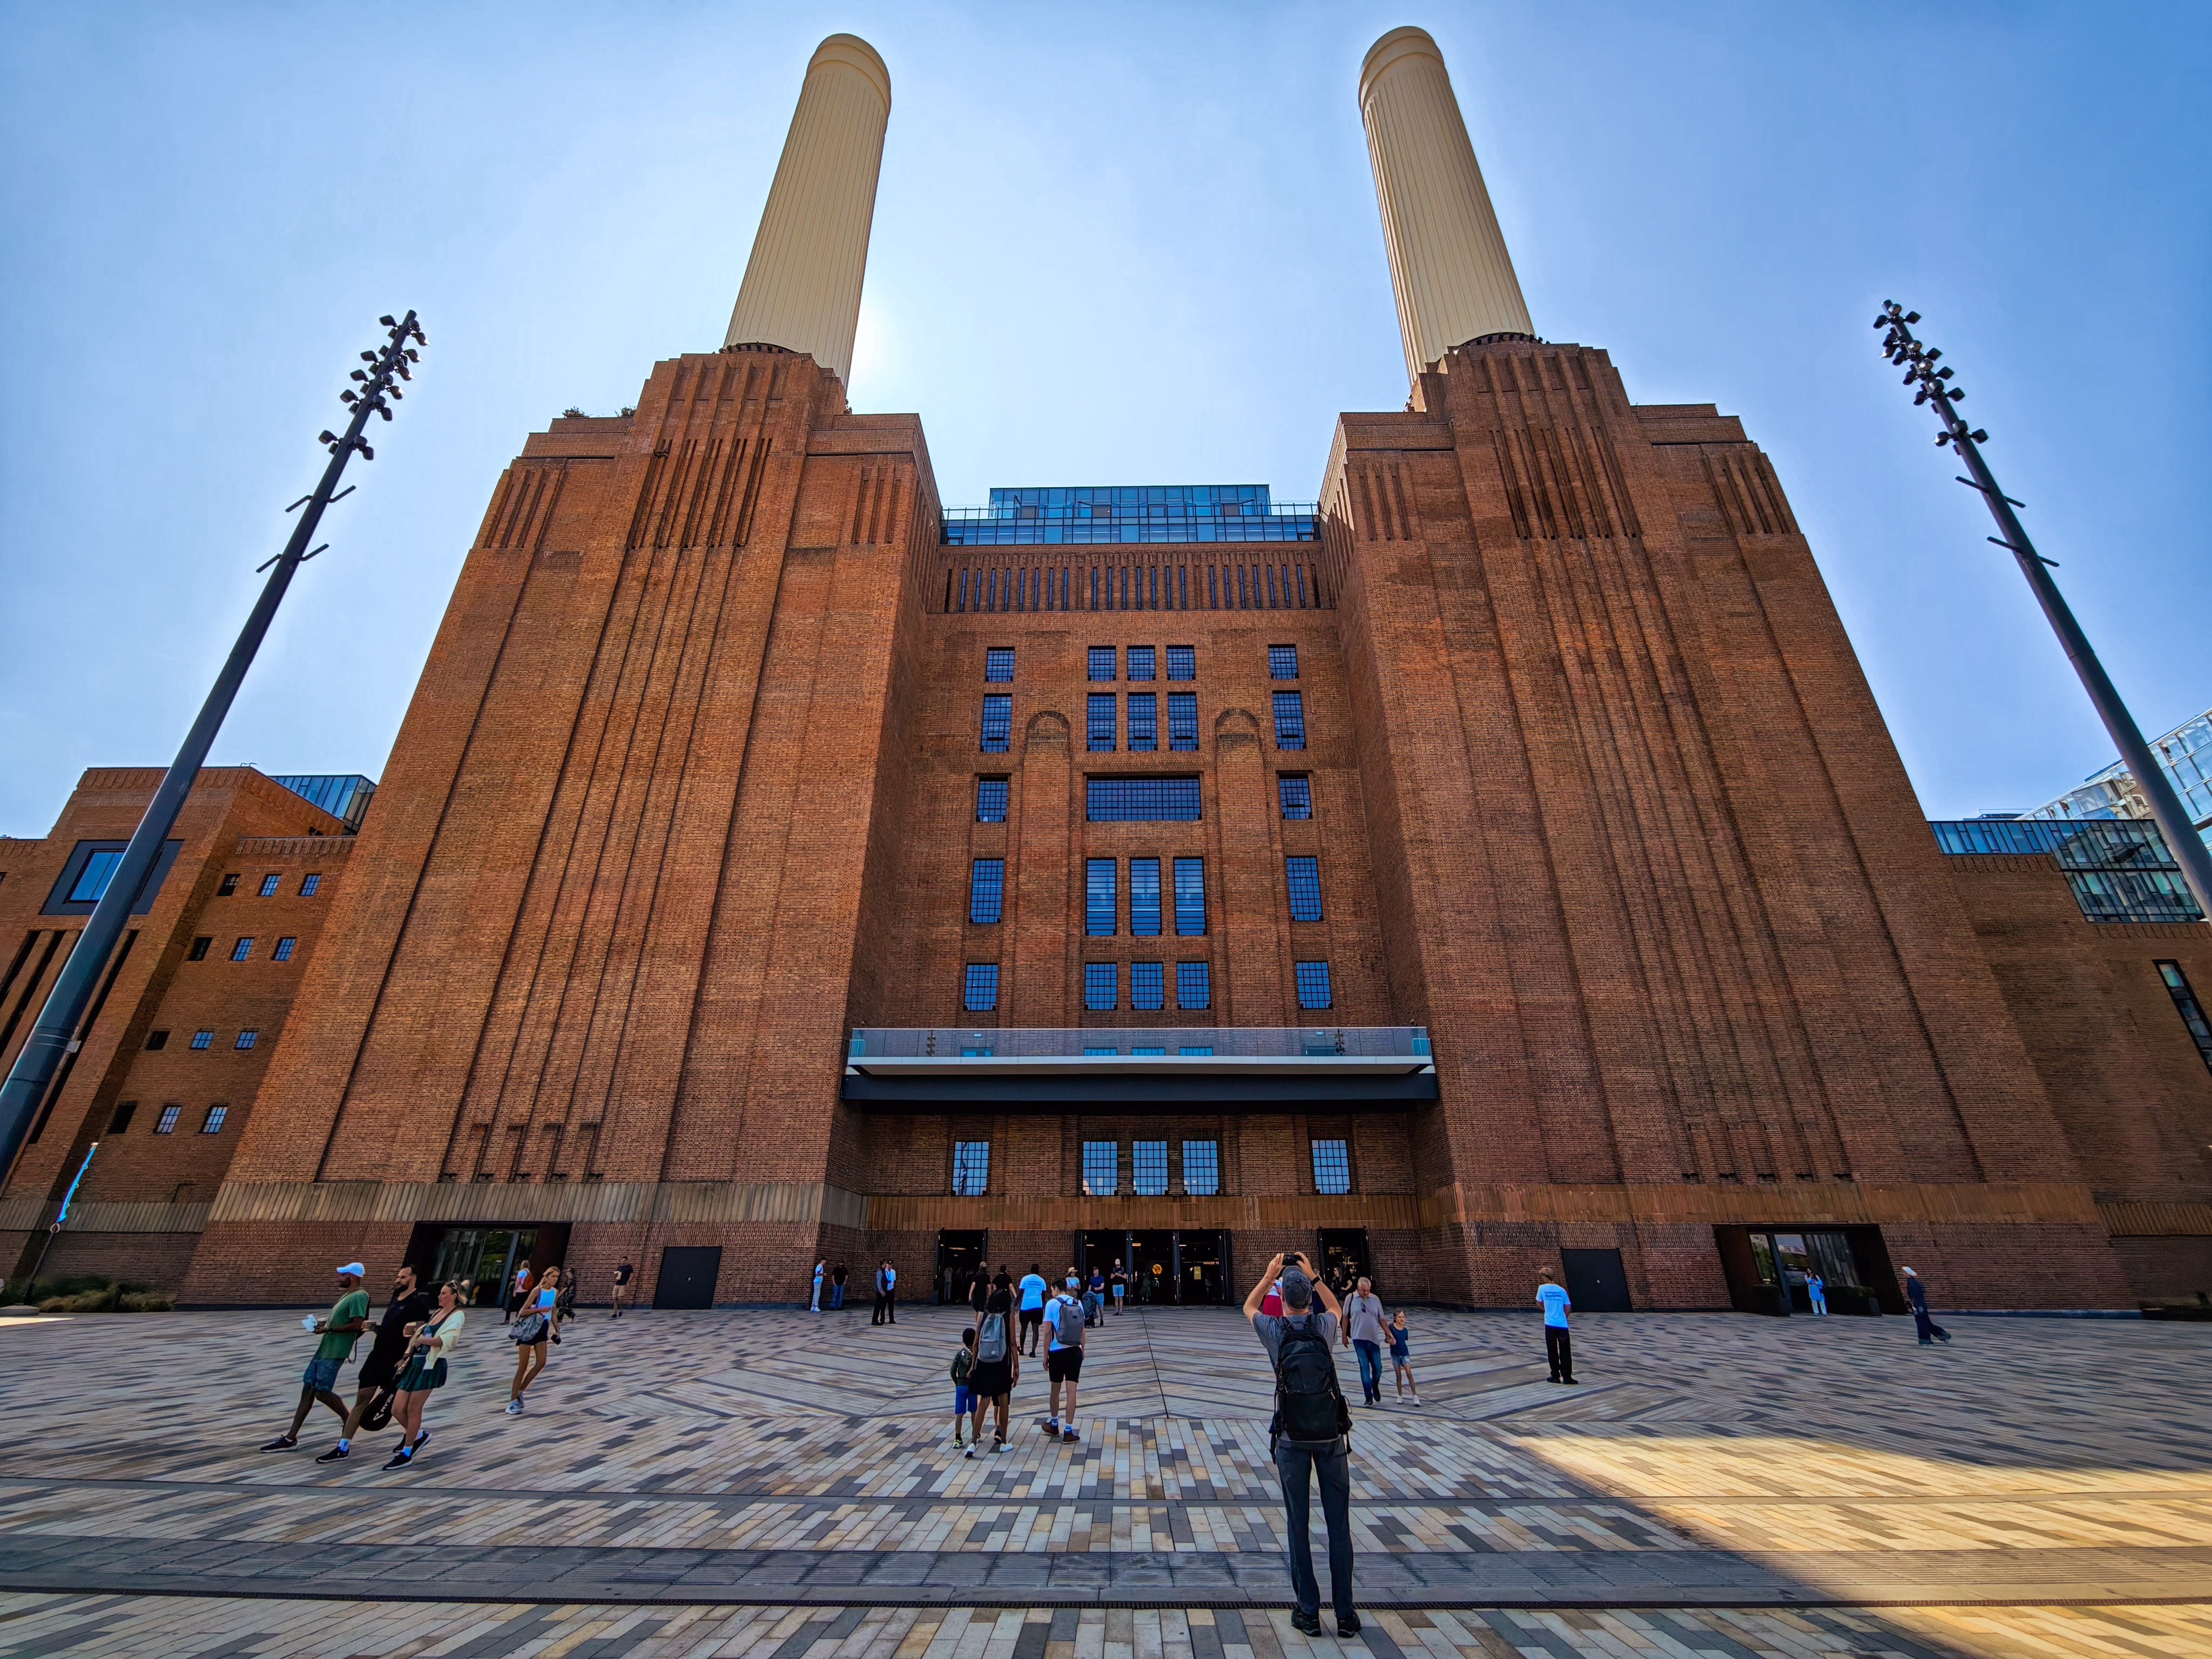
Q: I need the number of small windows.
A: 12